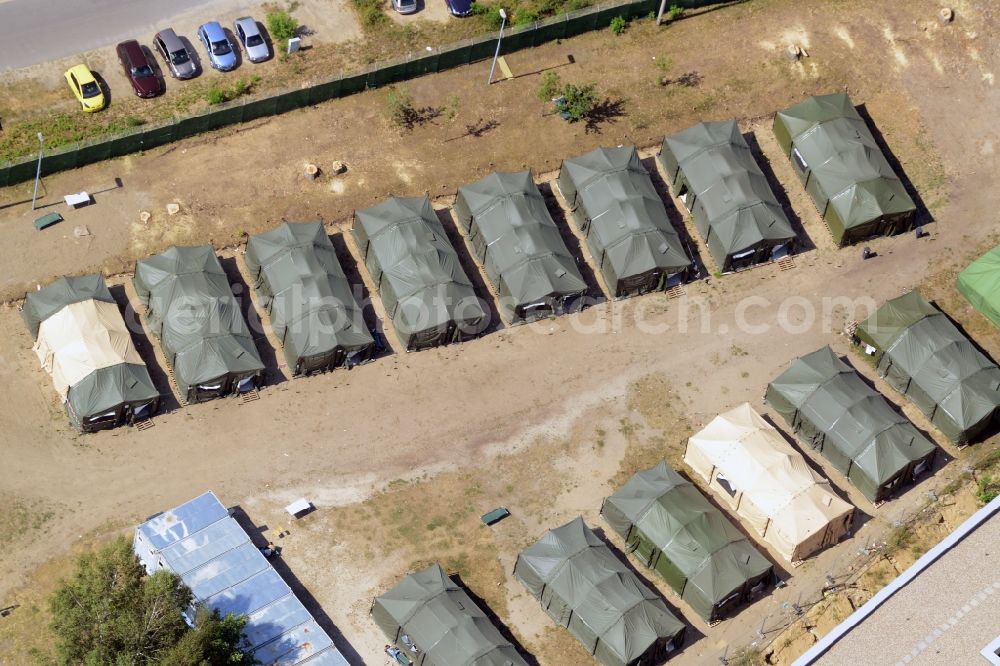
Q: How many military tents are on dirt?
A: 14